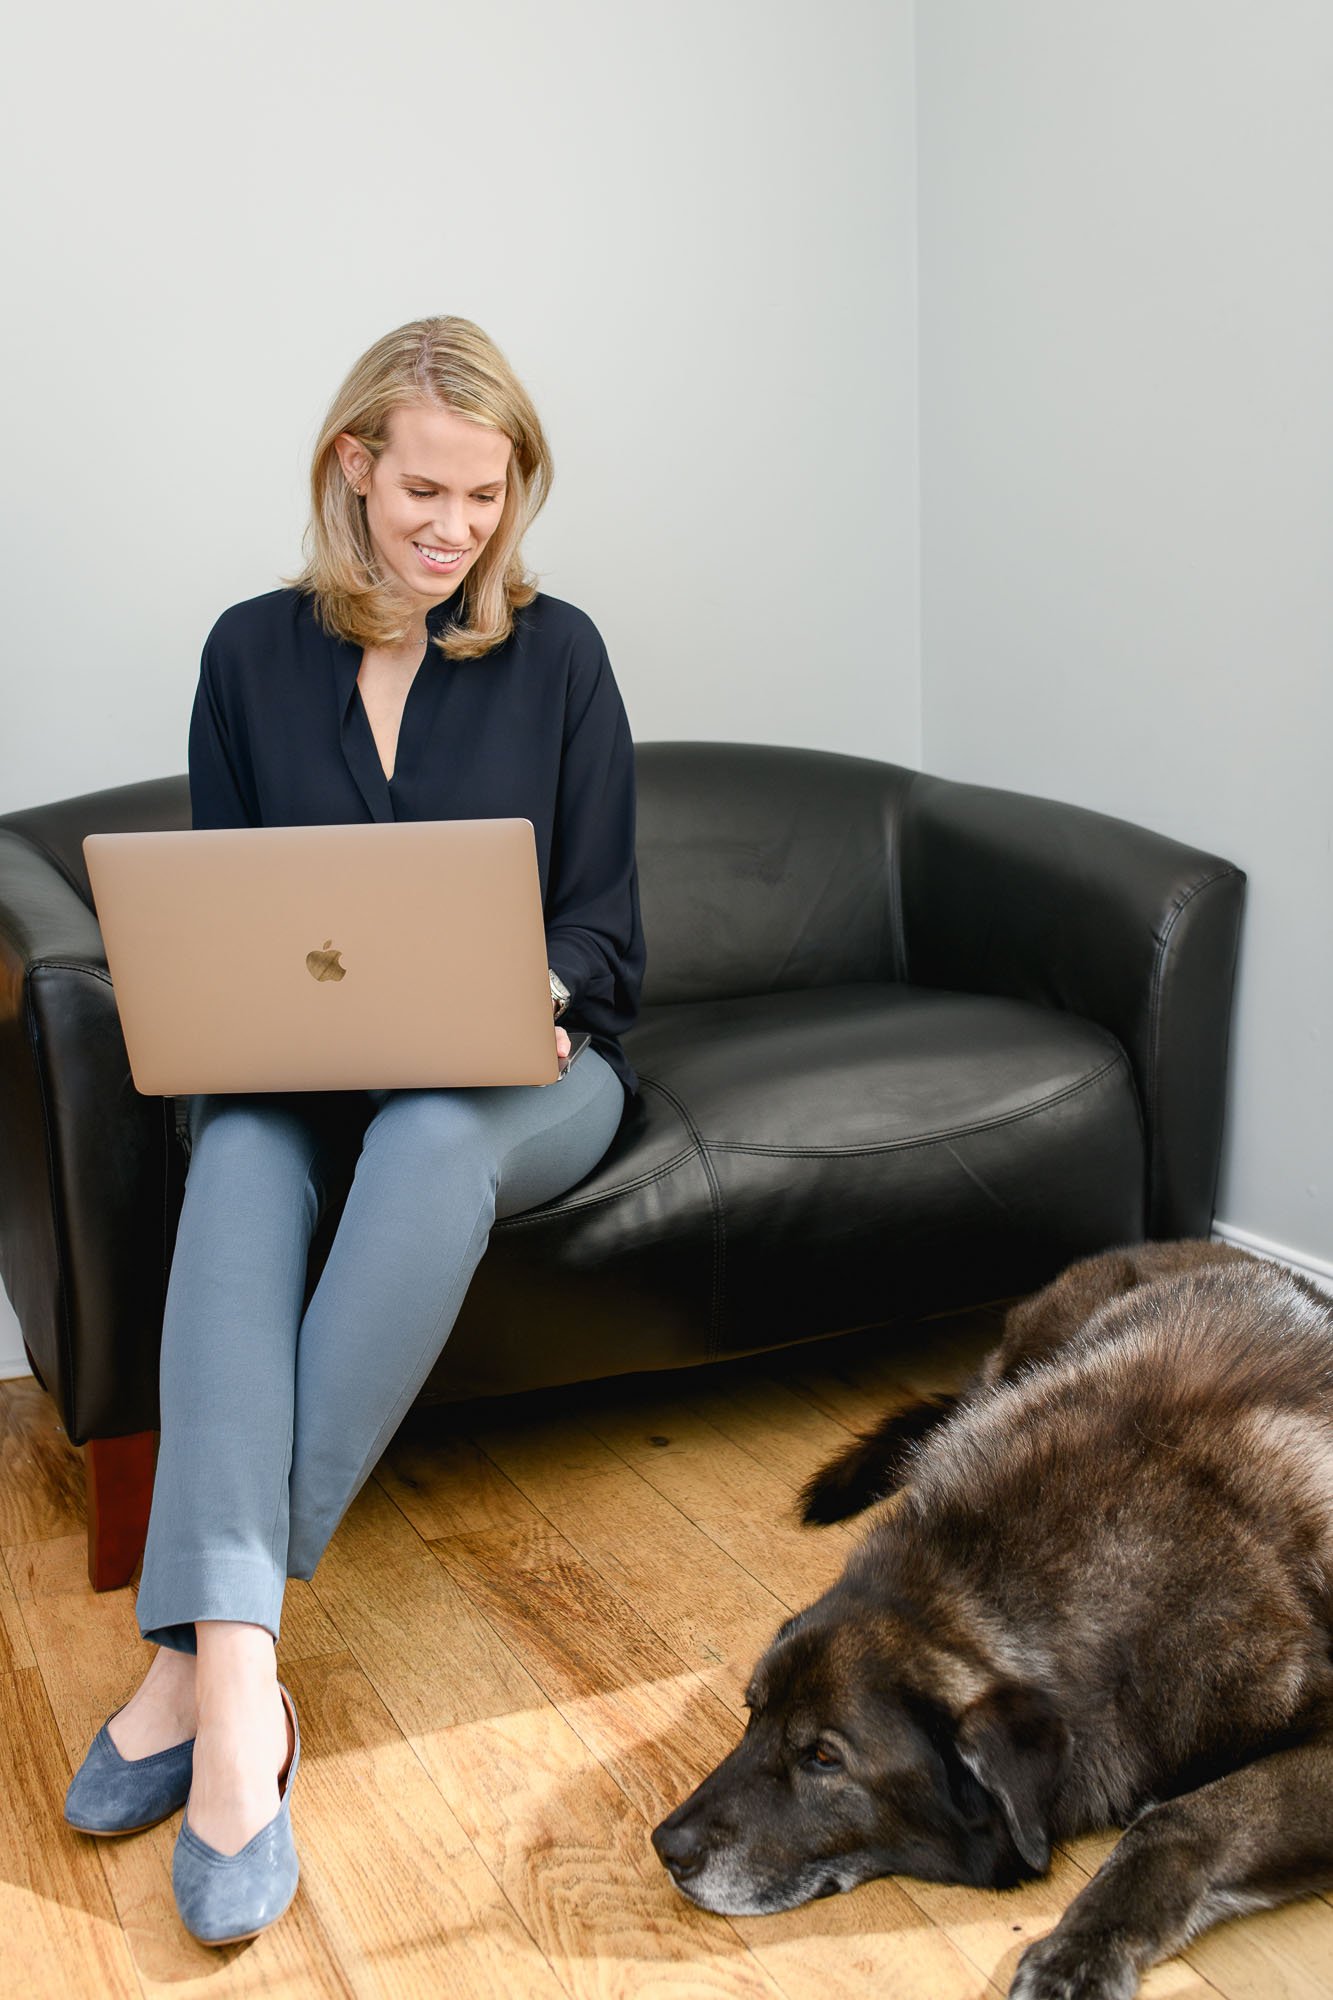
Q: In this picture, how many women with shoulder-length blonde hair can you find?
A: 1